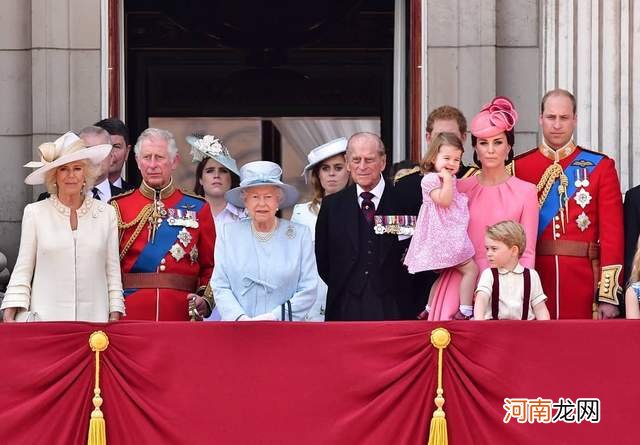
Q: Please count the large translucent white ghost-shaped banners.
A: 0